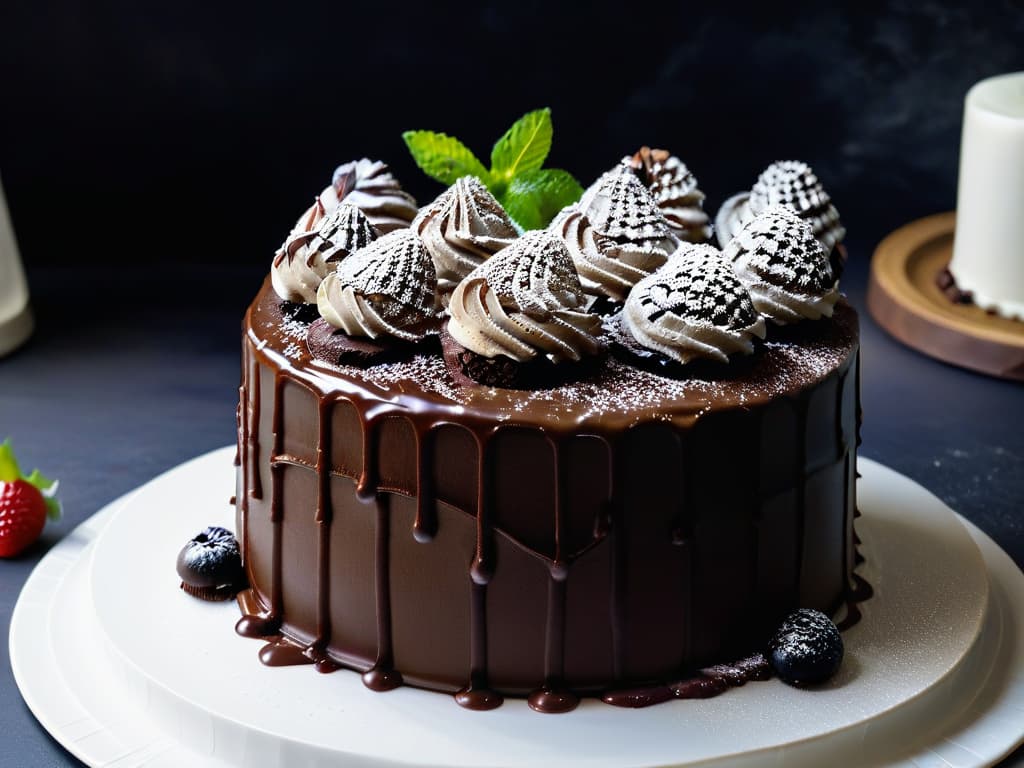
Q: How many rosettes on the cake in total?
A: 10